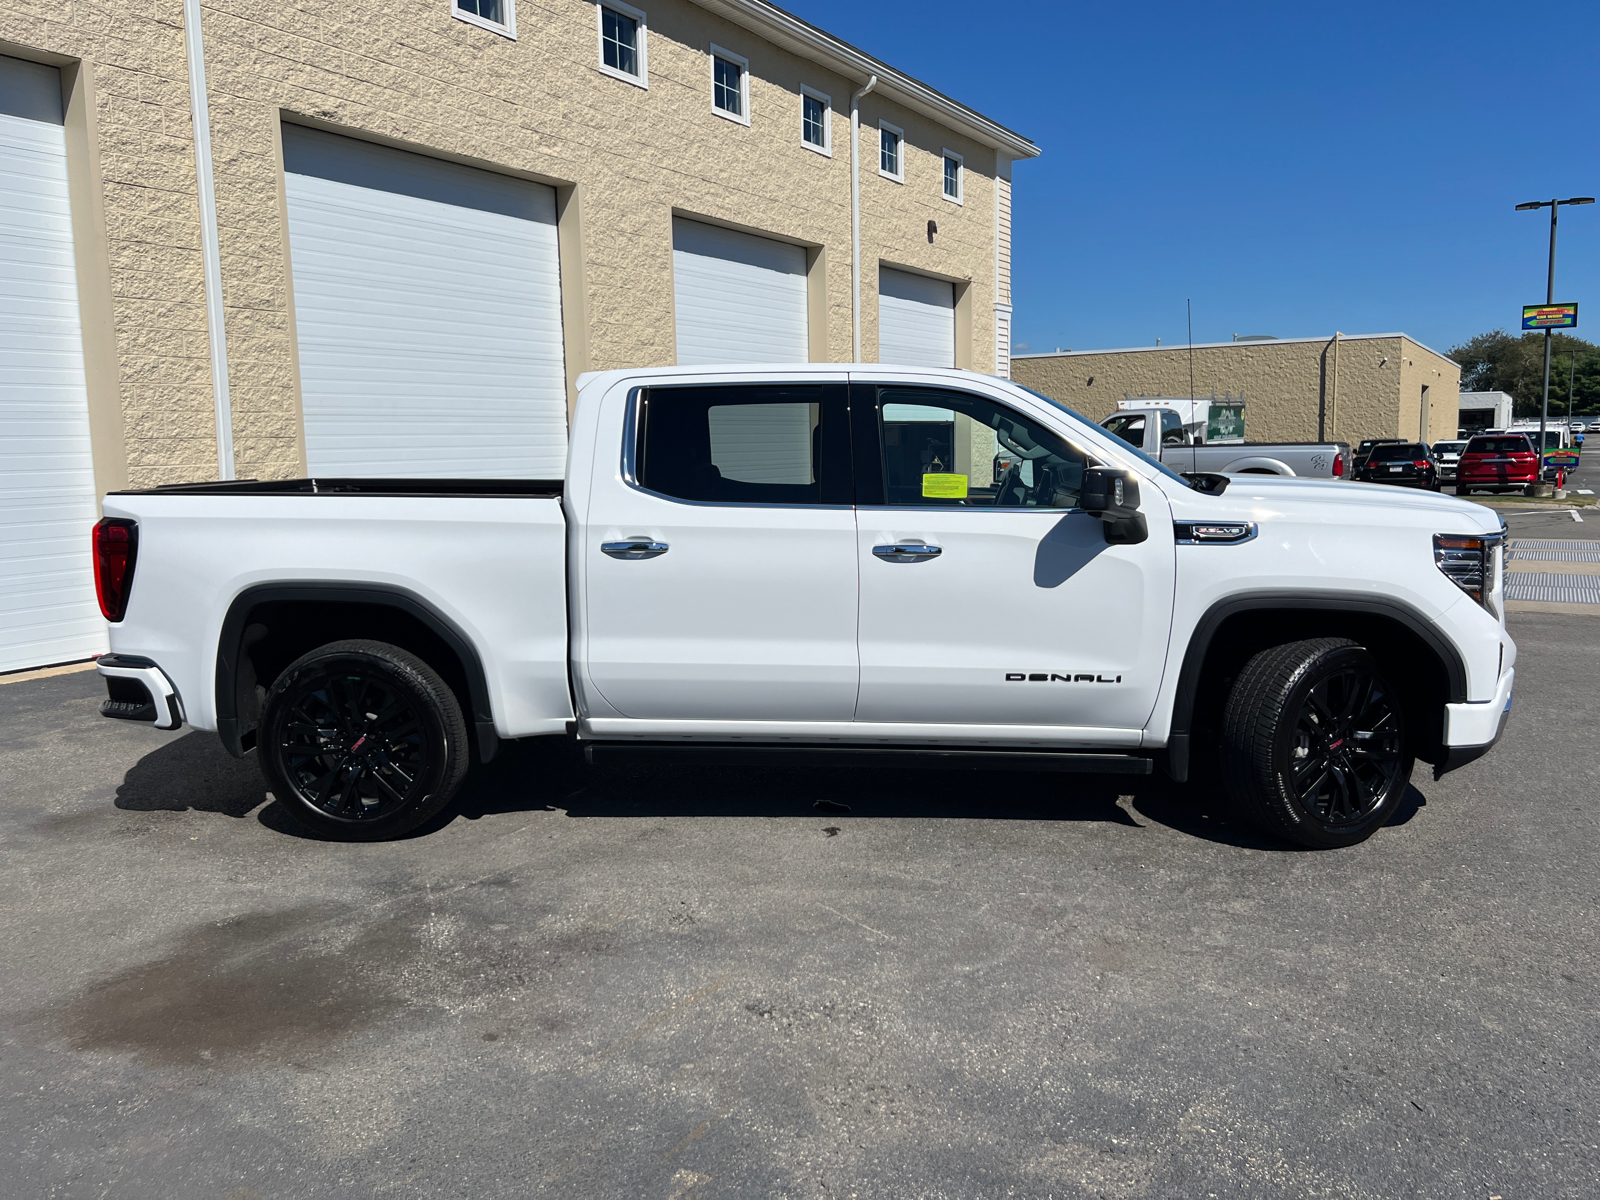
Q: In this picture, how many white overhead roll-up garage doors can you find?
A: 4